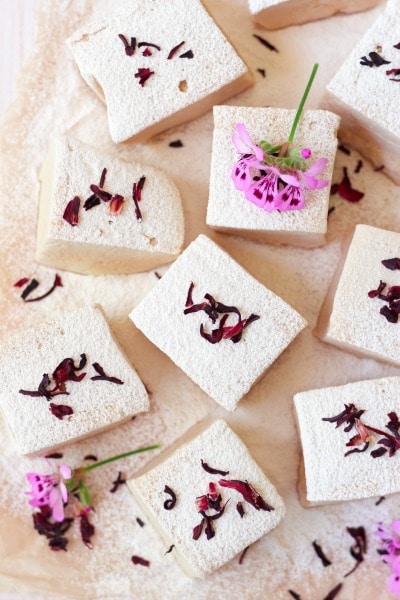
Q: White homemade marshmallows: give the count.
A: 10